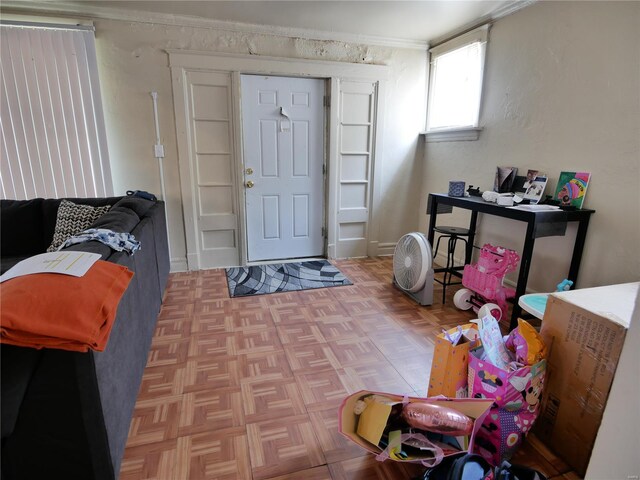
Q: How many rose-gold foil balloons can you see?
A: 1